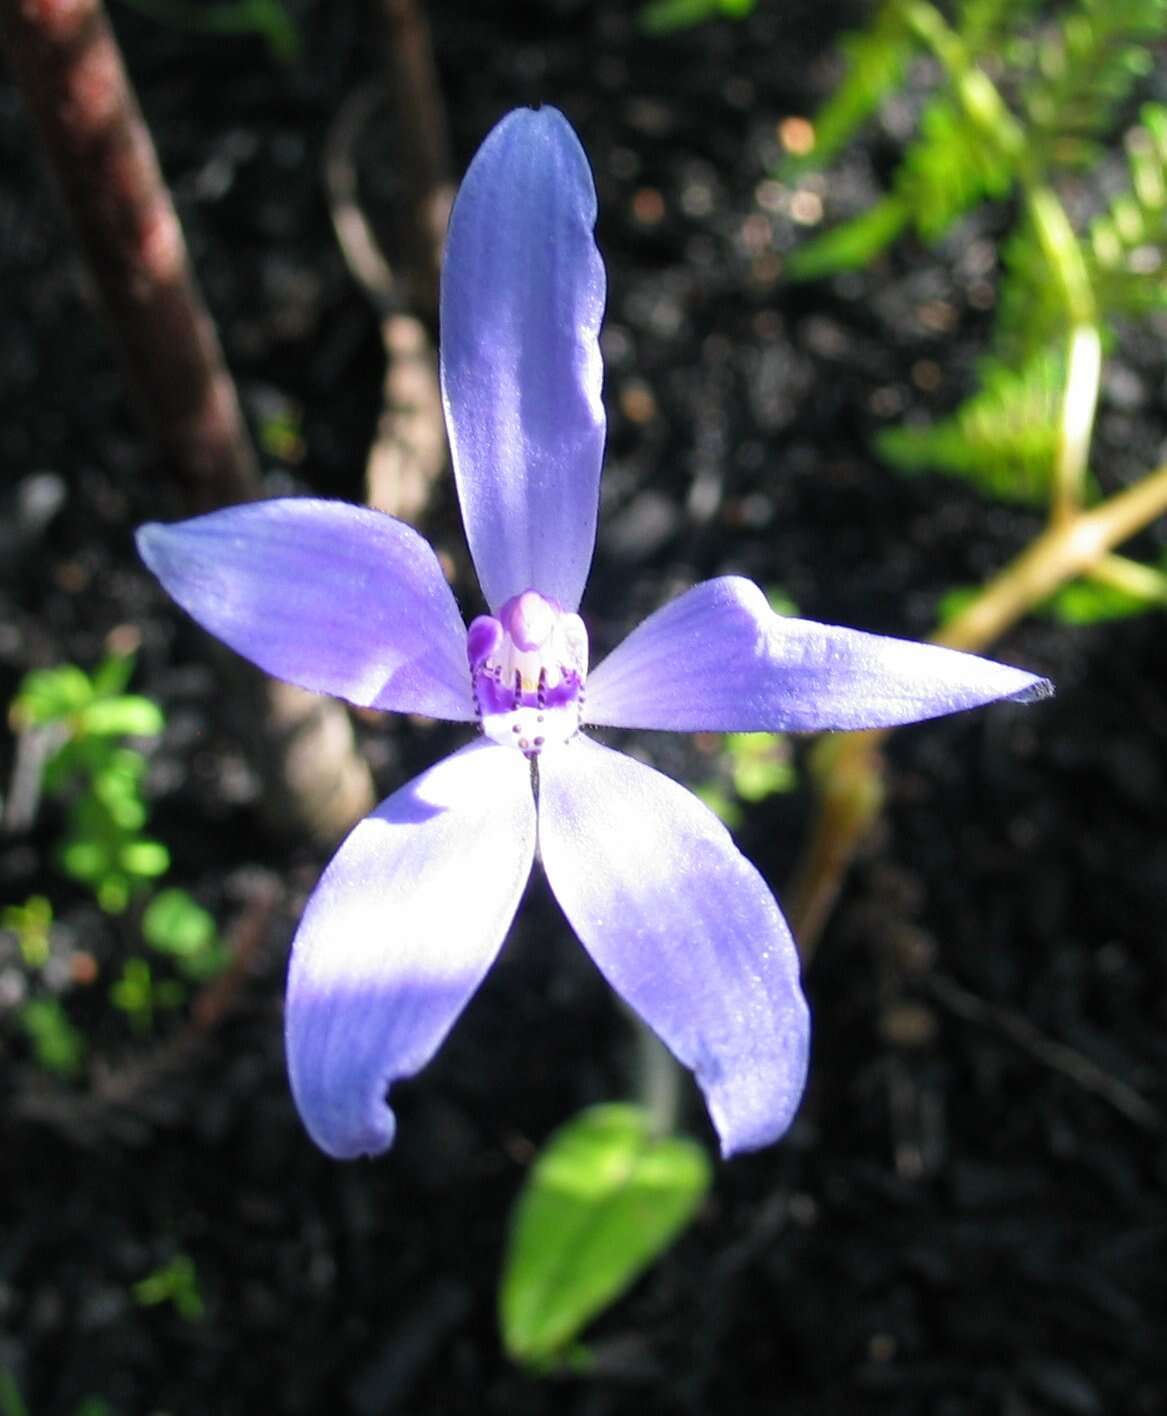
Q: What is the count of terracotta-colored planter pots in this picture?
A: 0